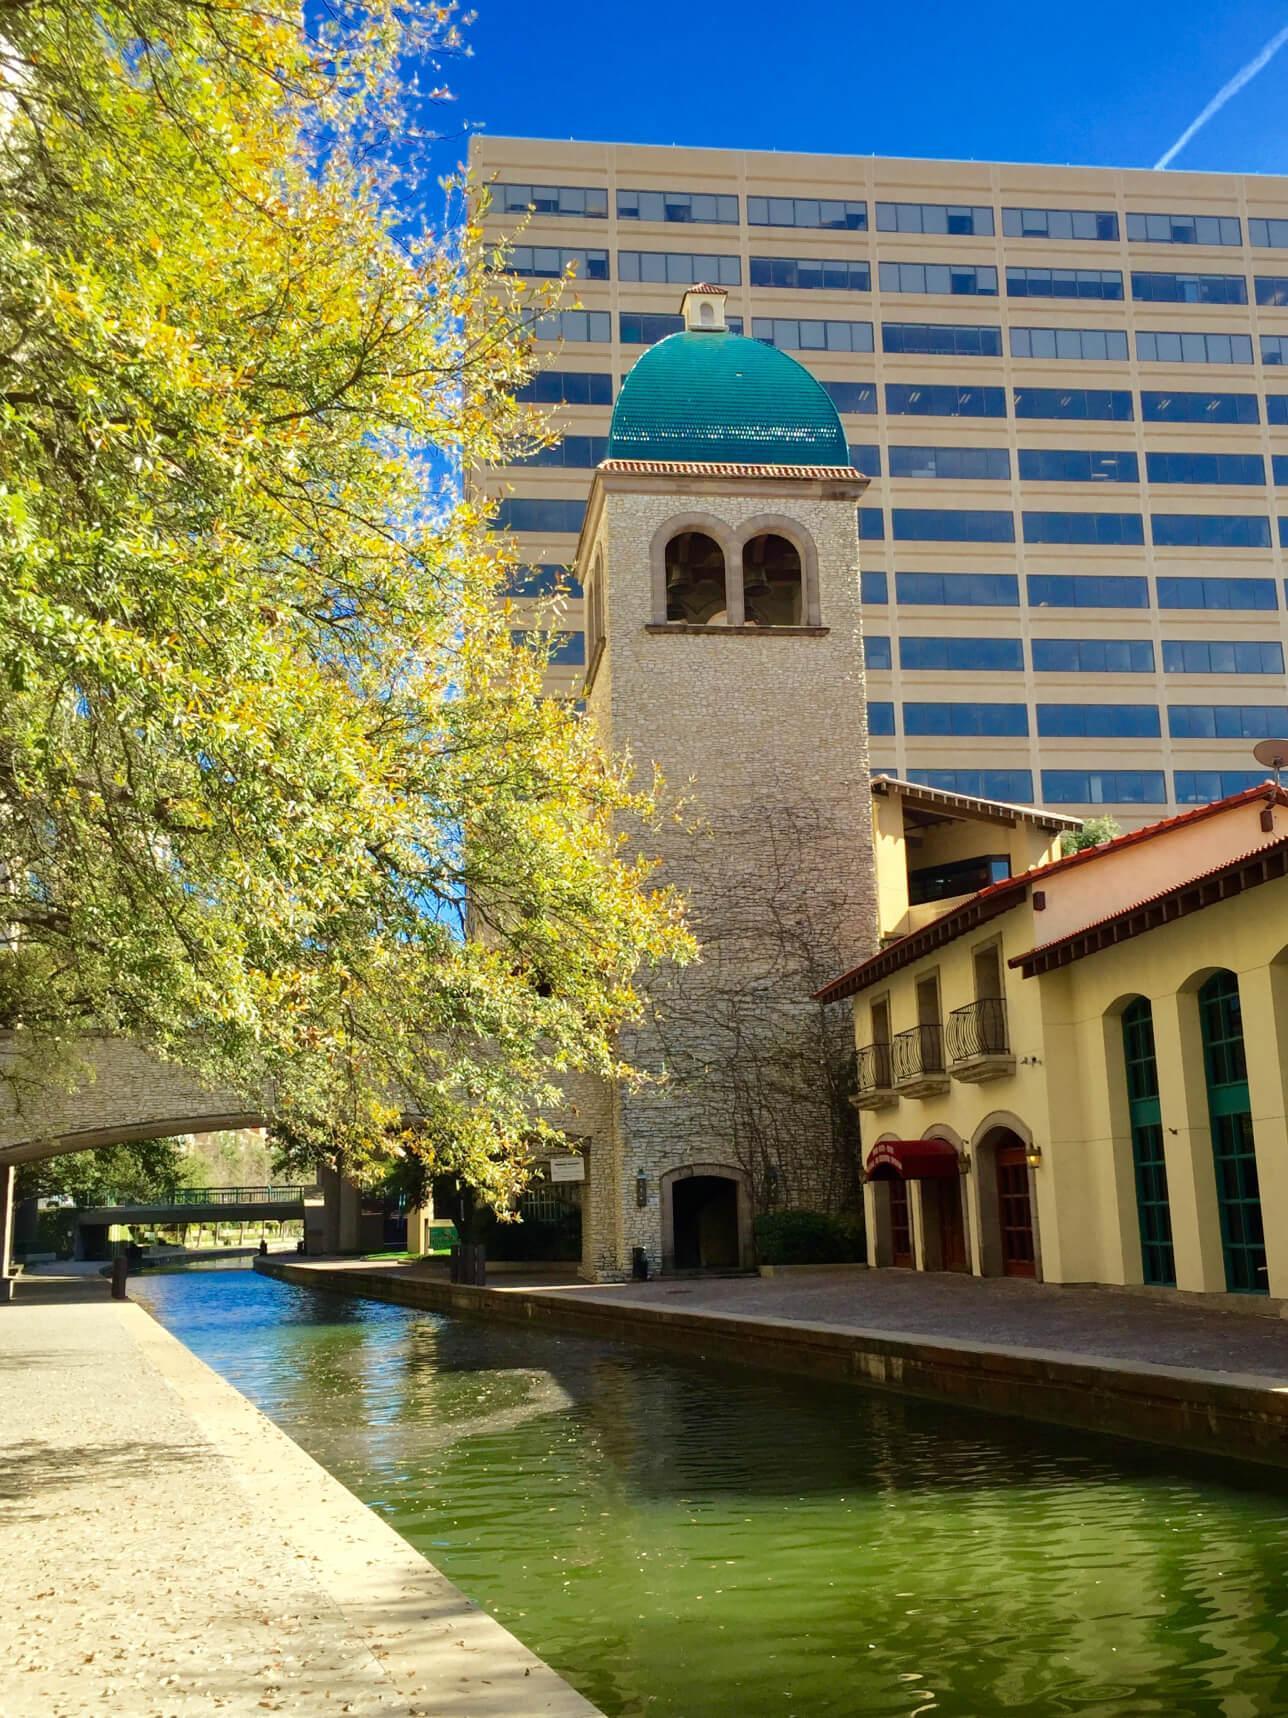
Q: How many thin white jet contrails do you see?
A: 1